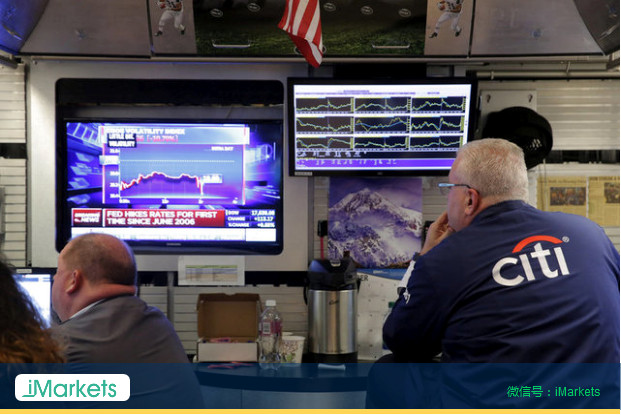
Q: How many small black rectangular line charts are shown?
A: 9